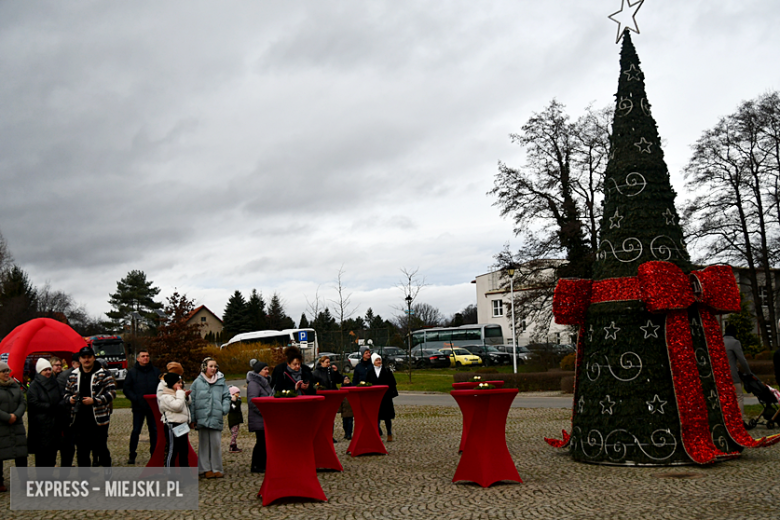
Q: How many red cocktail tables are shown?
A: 6